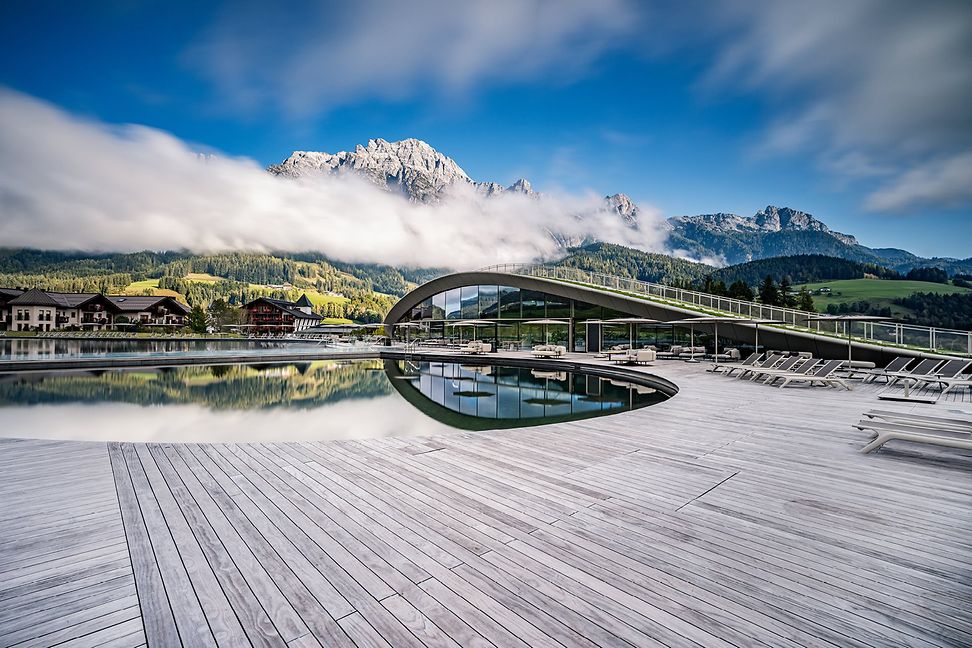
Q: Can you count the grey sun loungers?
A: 11